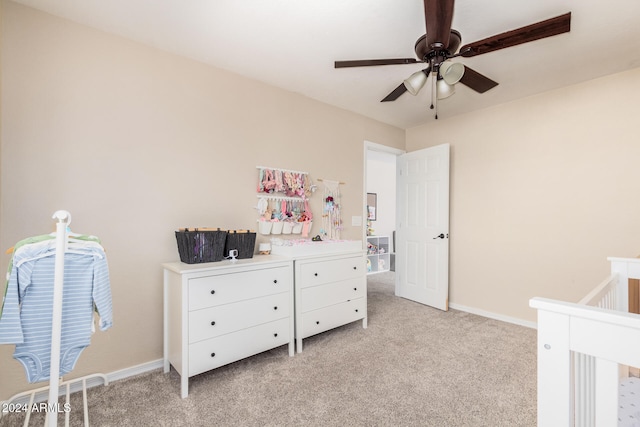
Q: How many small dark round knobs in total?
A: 11